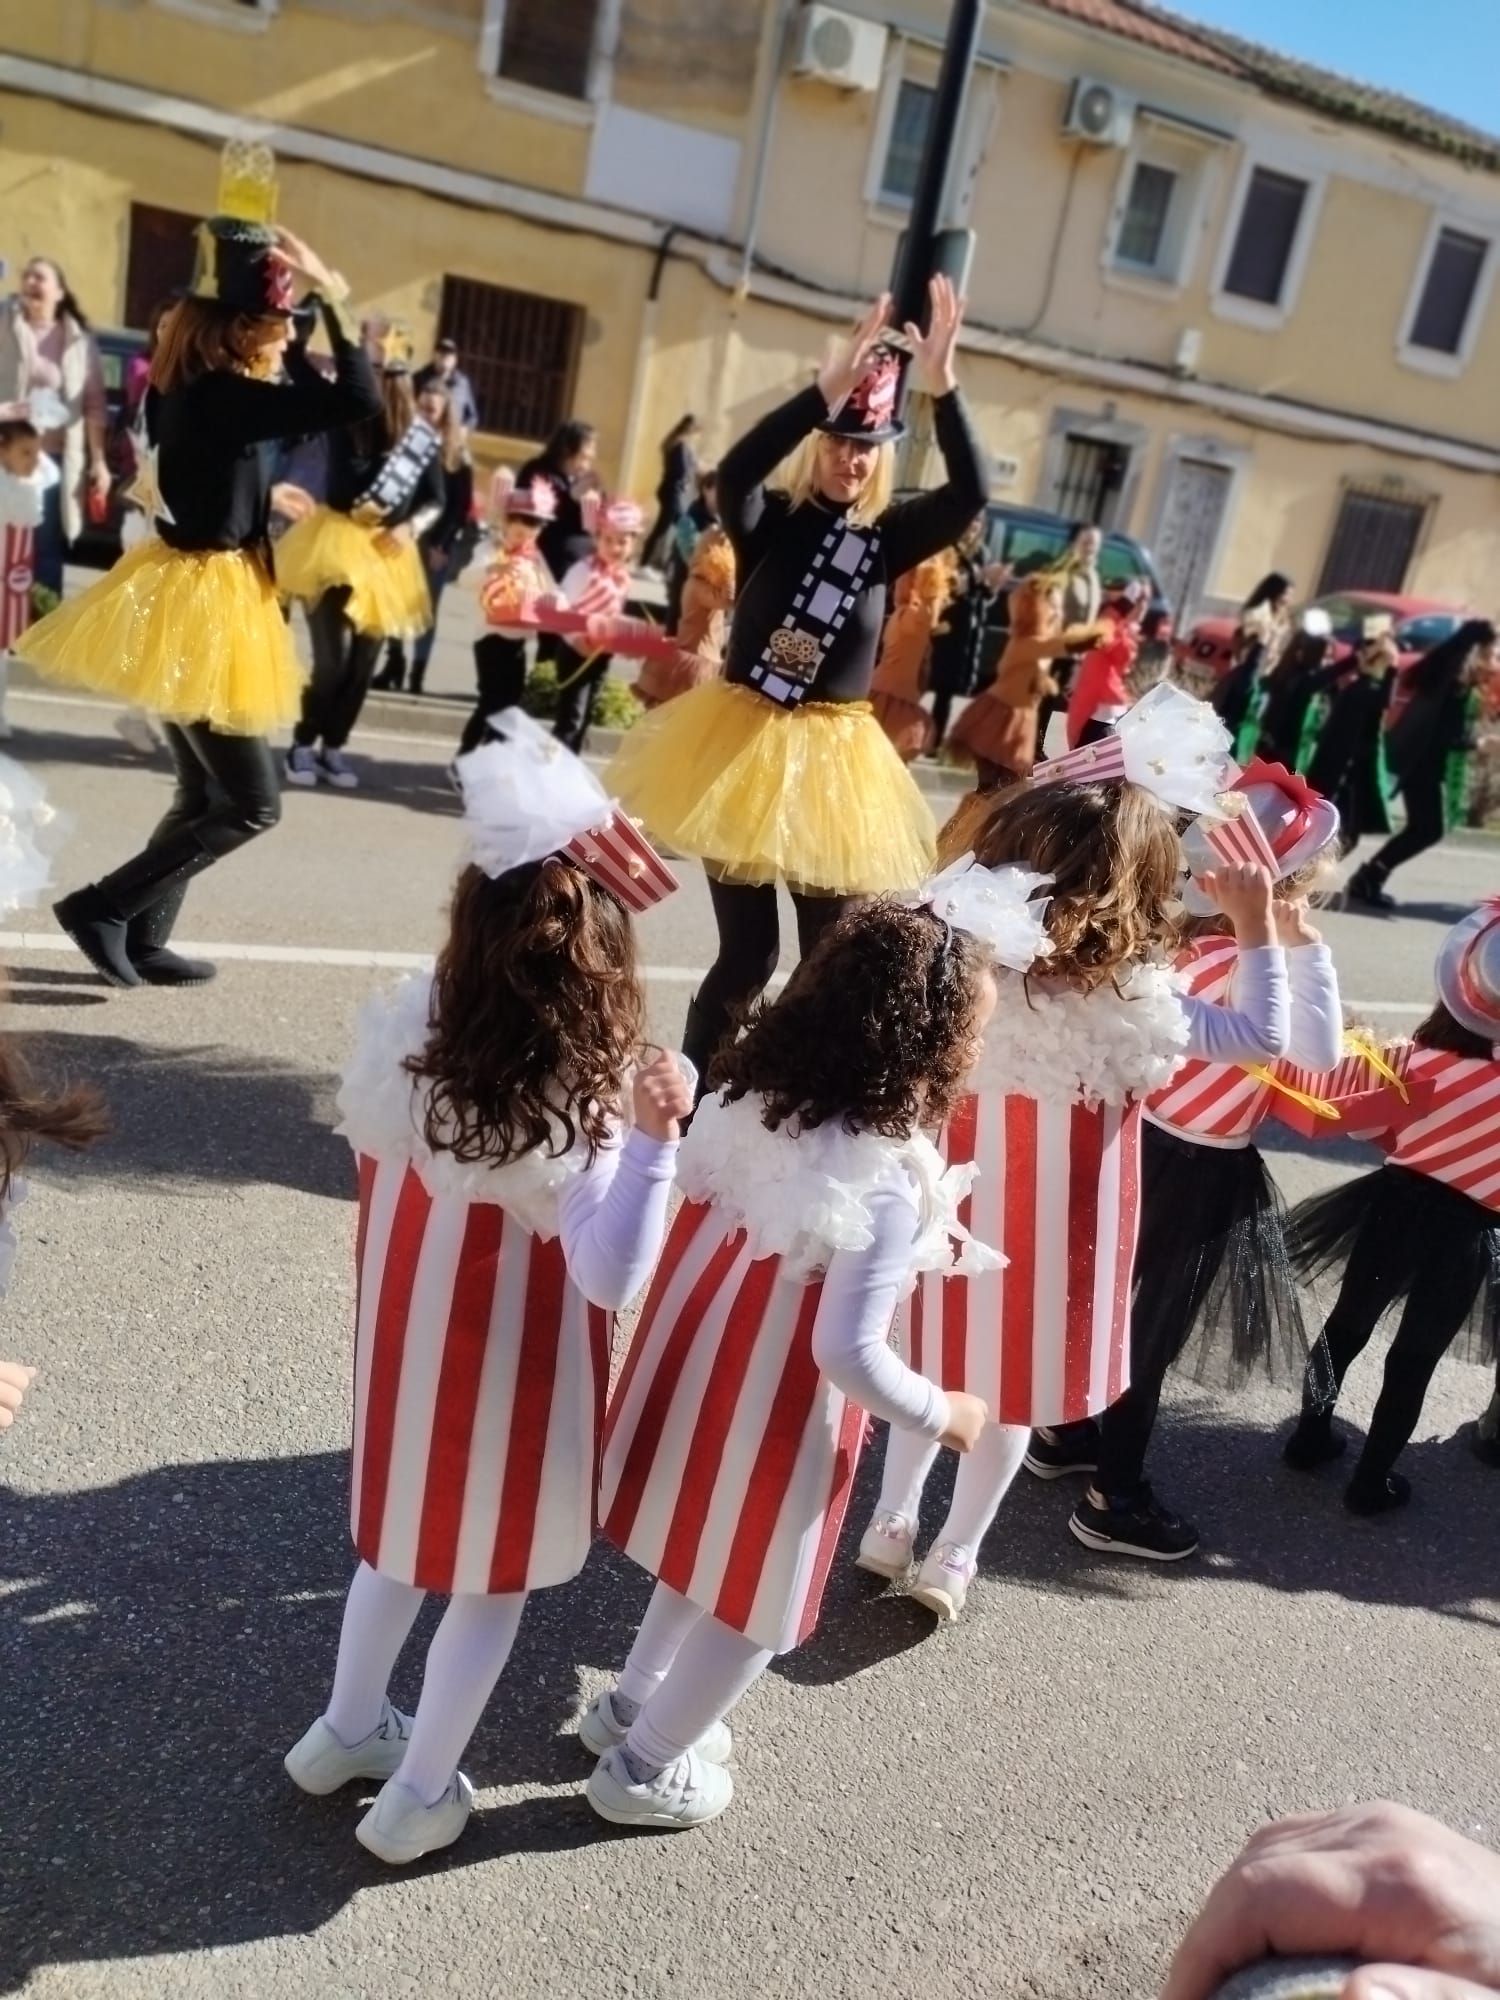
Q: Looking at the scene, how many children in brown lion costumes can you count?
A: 3